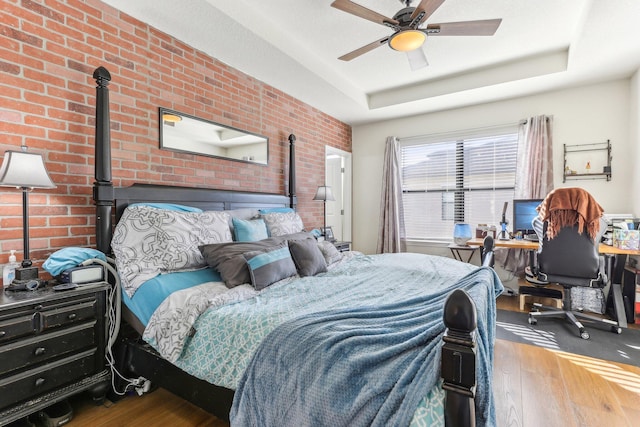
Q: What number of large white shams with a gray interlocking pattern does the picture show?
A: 2